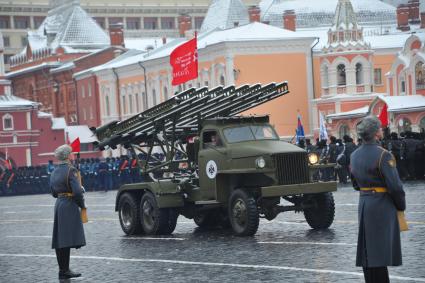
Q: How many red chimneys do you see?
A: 7